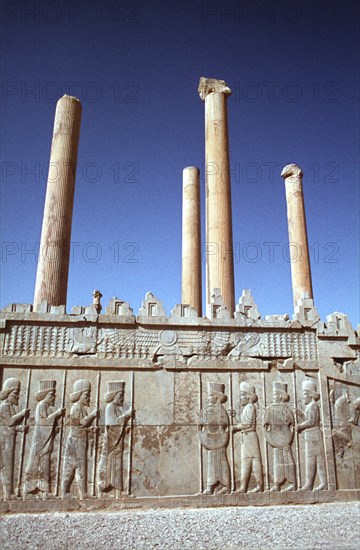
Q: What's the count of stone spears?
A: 8